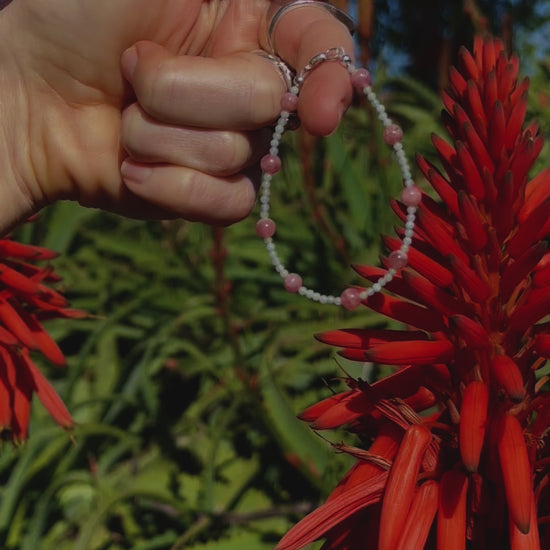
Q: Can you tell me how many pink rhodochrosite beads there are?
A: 9